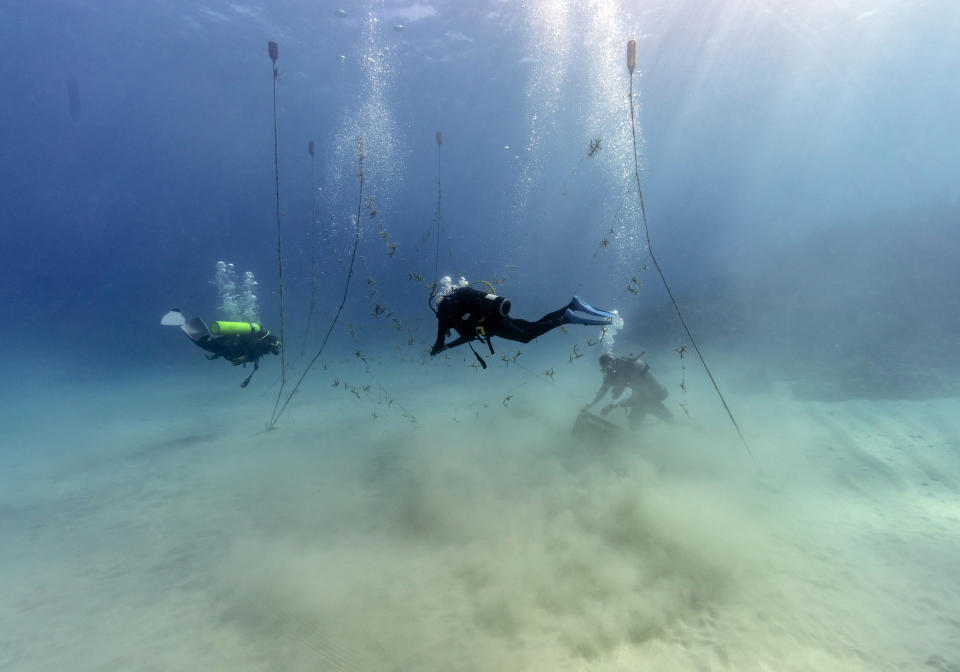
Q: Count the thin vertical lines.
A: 5